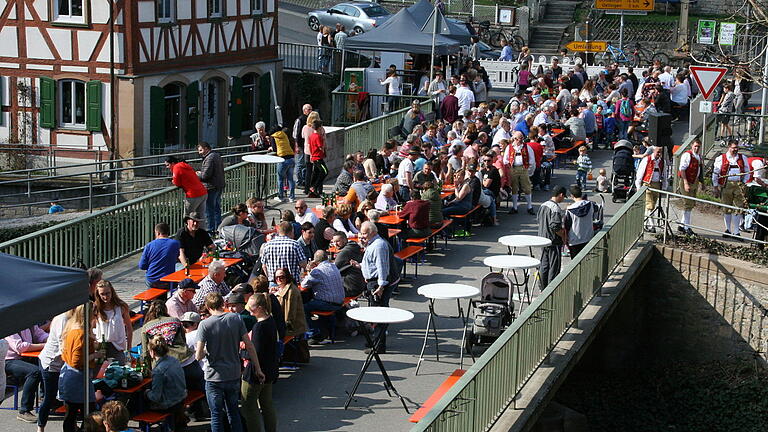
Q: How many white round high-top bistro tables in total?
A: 5